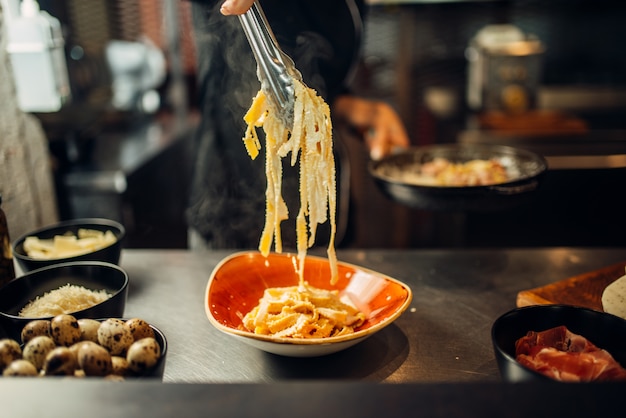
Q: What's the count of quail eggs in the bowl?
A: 13